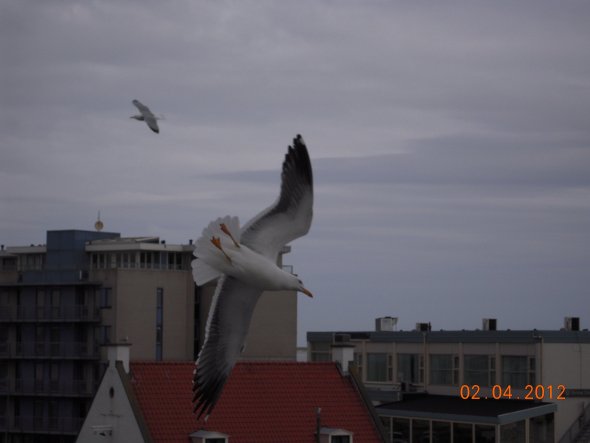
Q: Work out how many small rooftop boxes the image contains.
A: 4